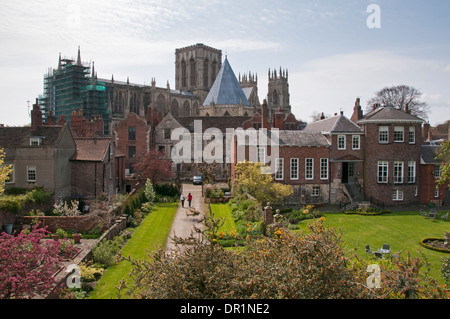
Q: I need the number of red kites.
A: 0